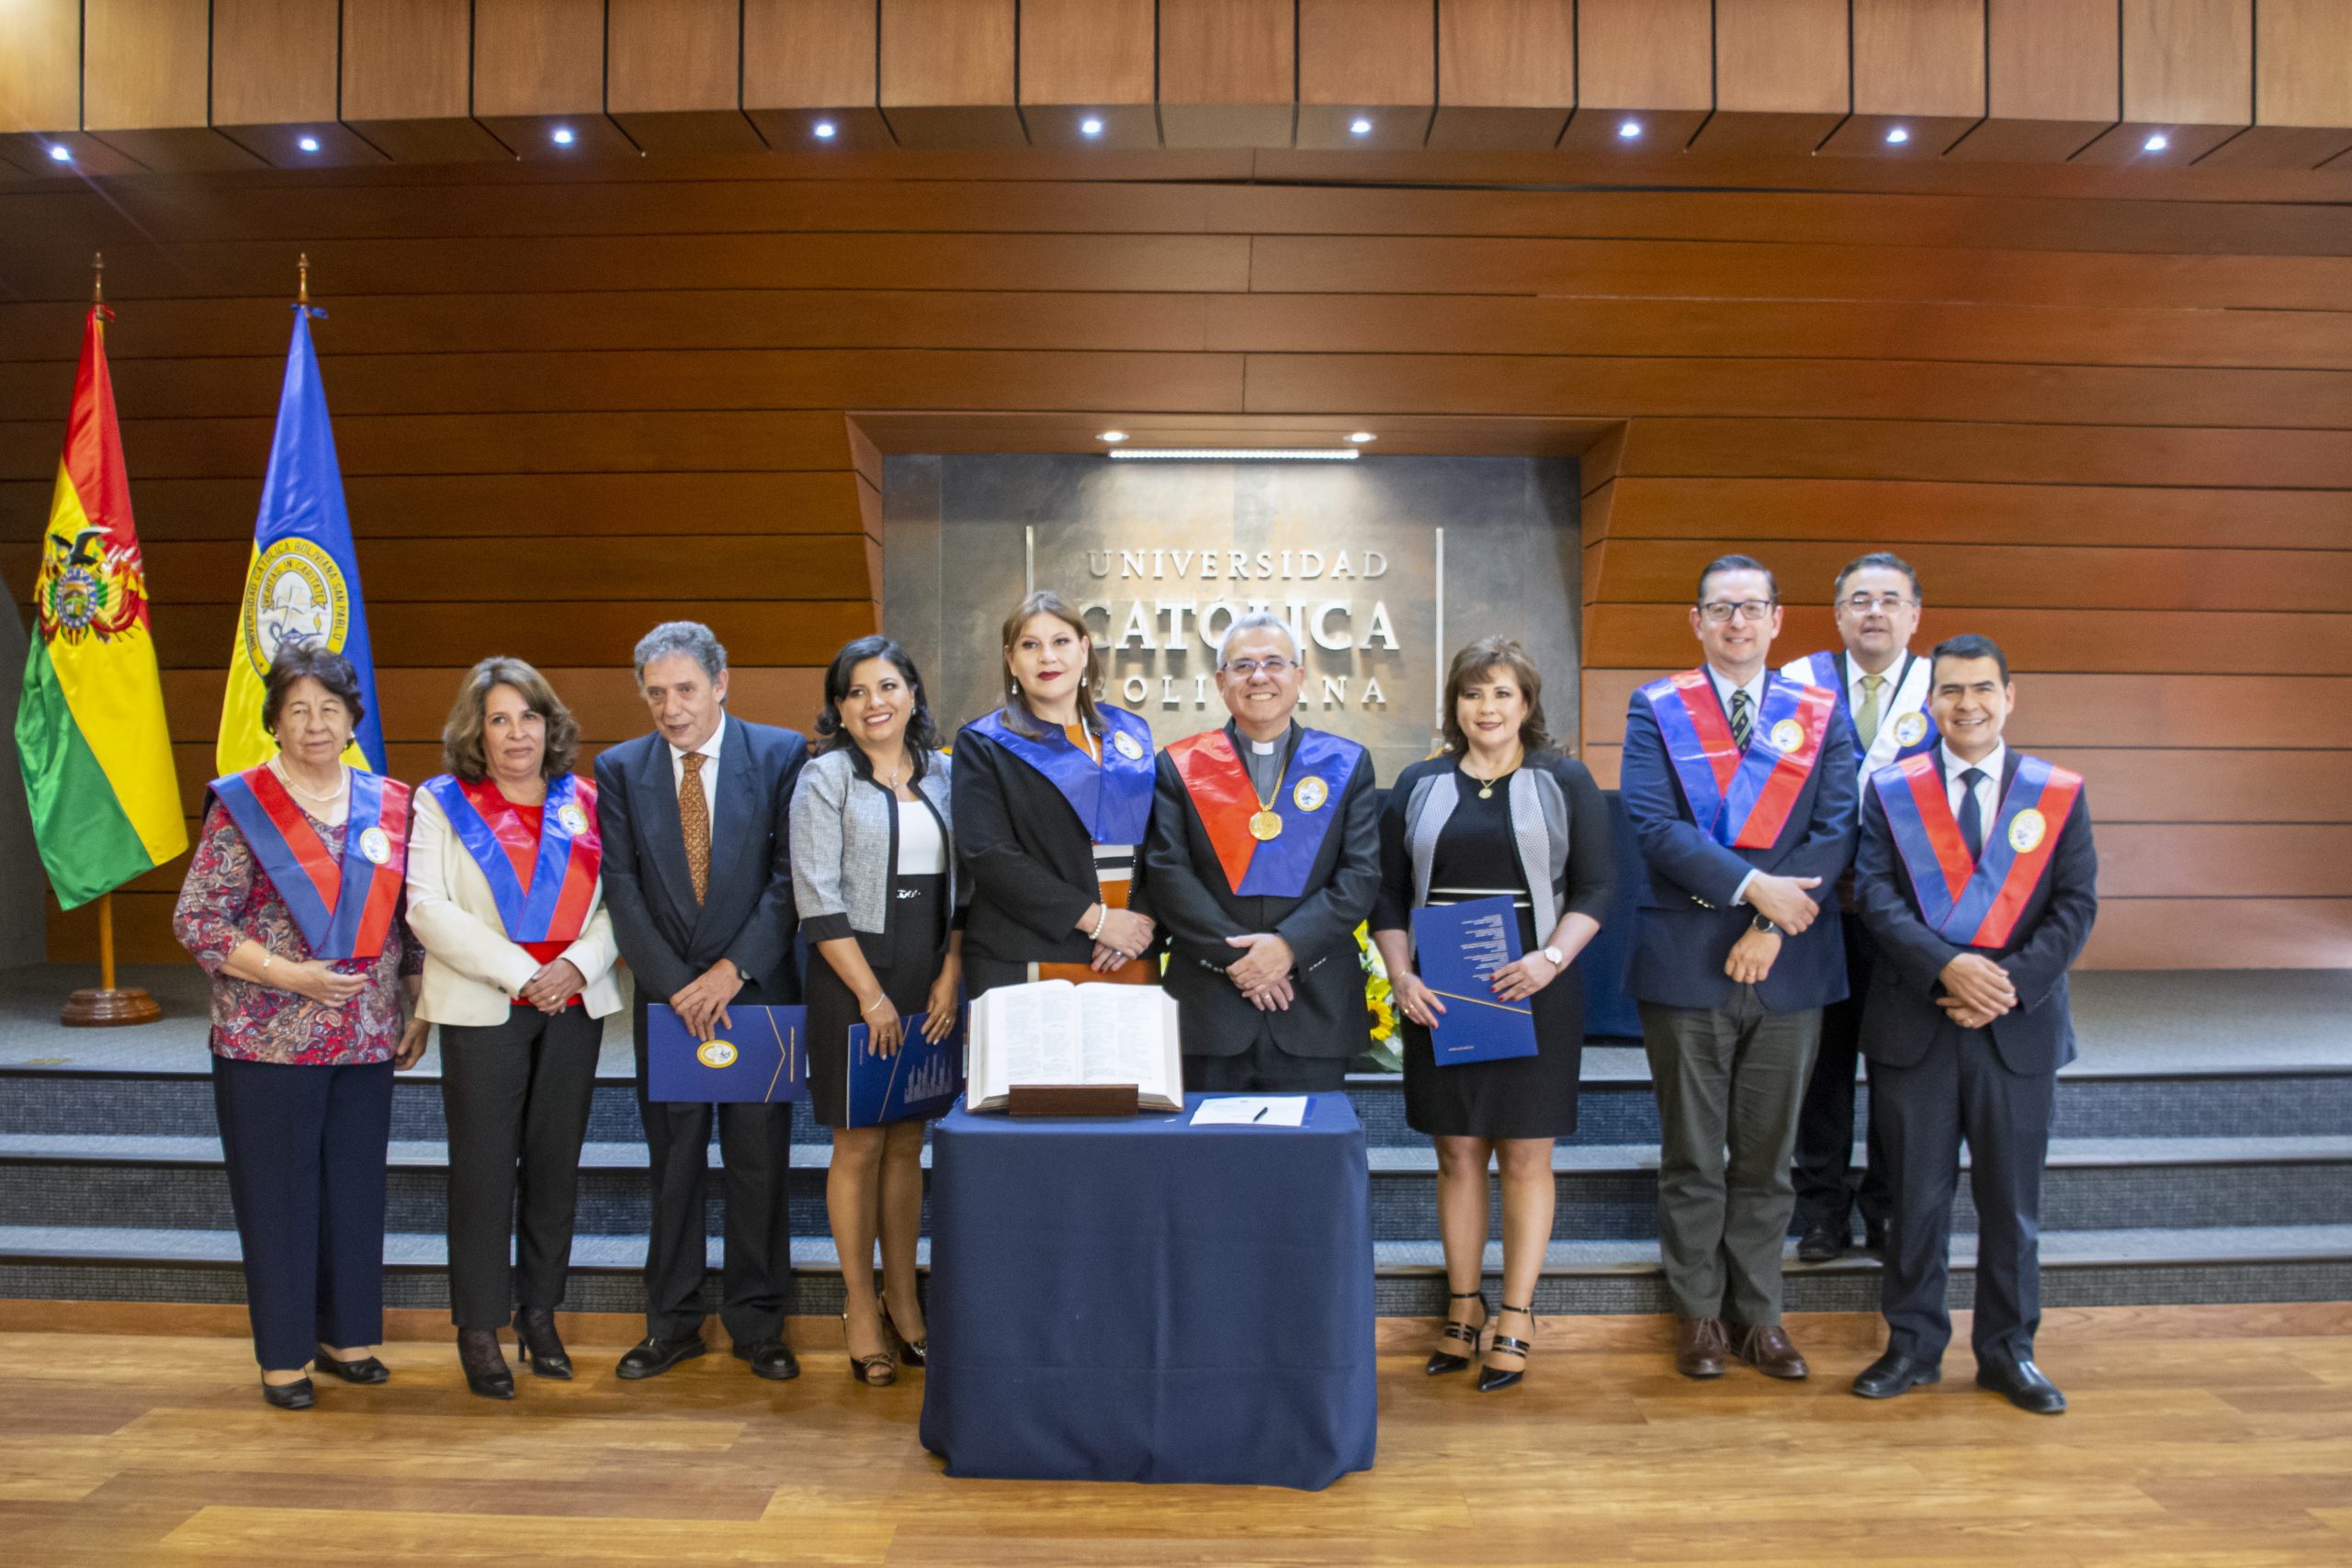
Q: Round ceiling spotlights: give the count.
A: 11